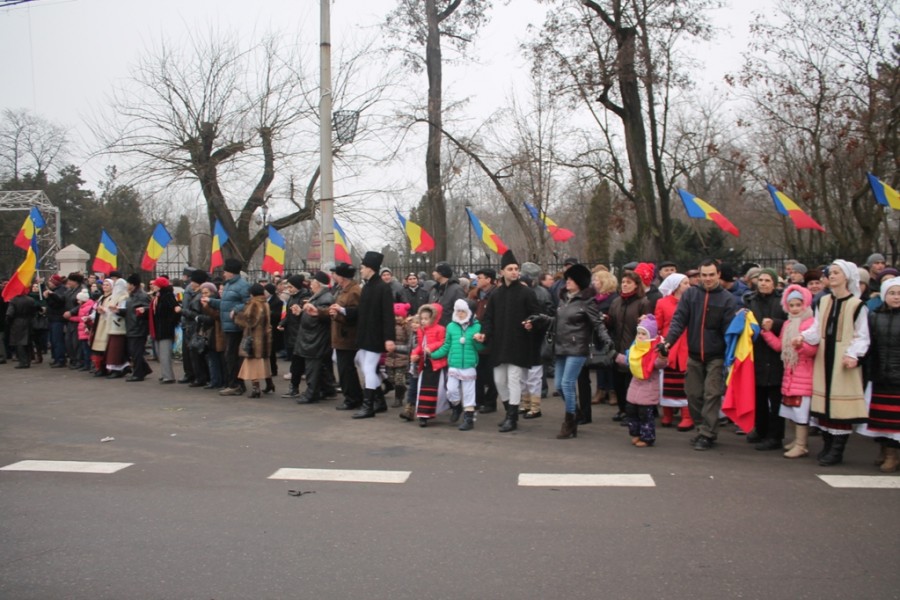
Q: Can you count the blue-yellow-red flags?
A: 15